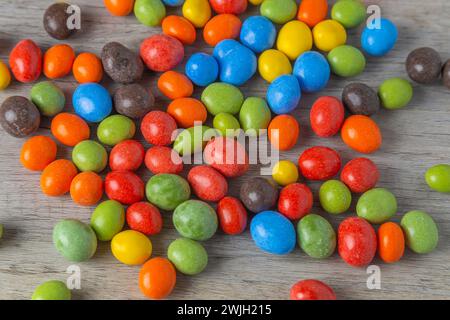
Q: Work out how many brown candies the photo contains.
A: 8